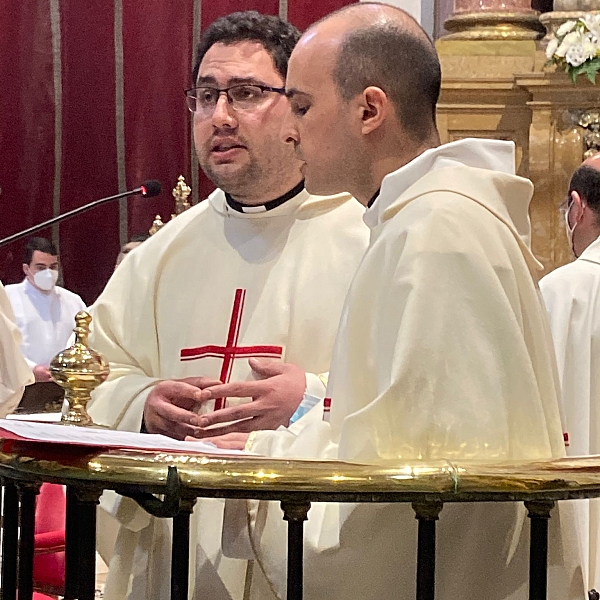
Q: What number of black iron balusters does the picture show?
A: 7